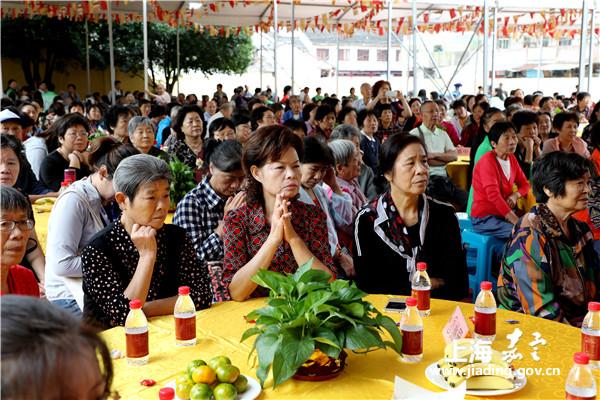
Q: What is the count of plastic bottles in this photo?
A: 8